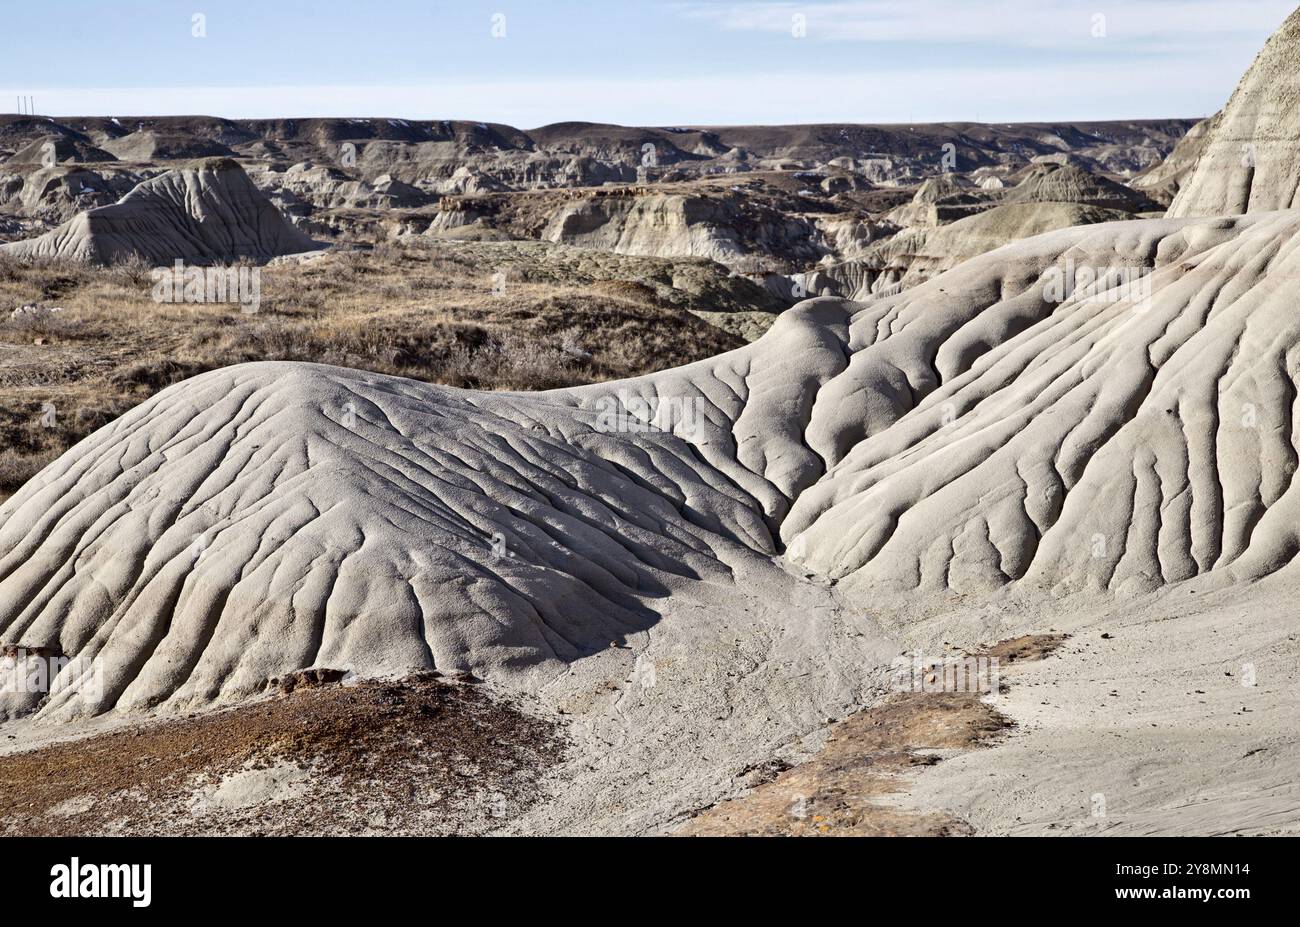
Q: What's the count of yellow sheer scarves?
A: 0